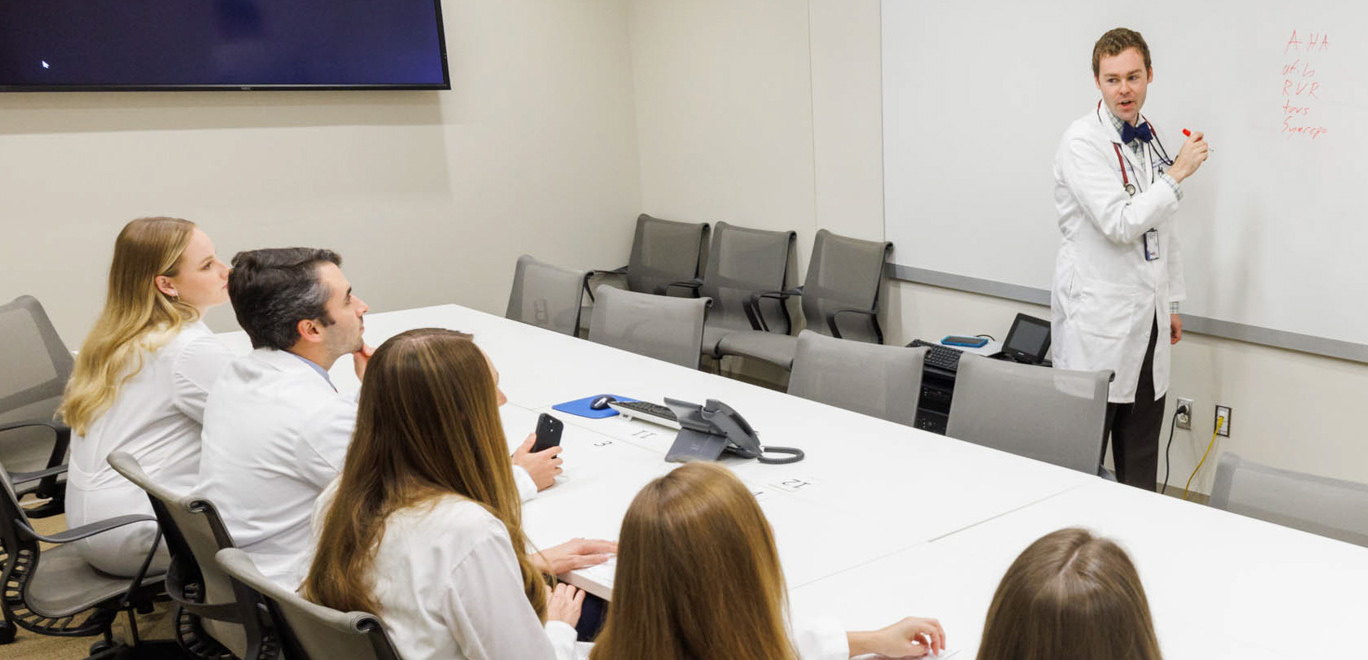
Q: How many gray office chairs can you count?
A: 12